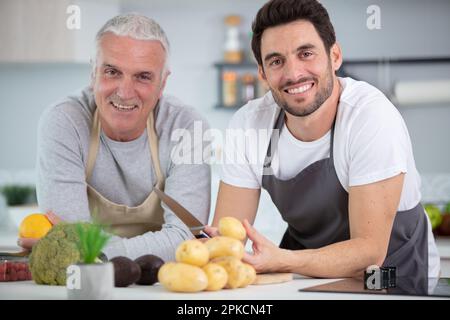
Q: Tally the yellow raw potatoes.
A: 7